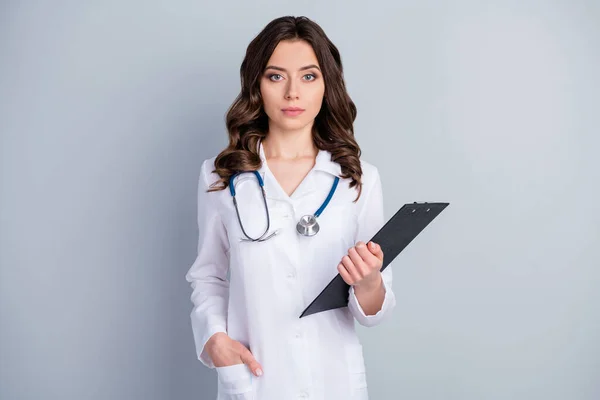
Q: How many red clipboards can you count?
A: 0